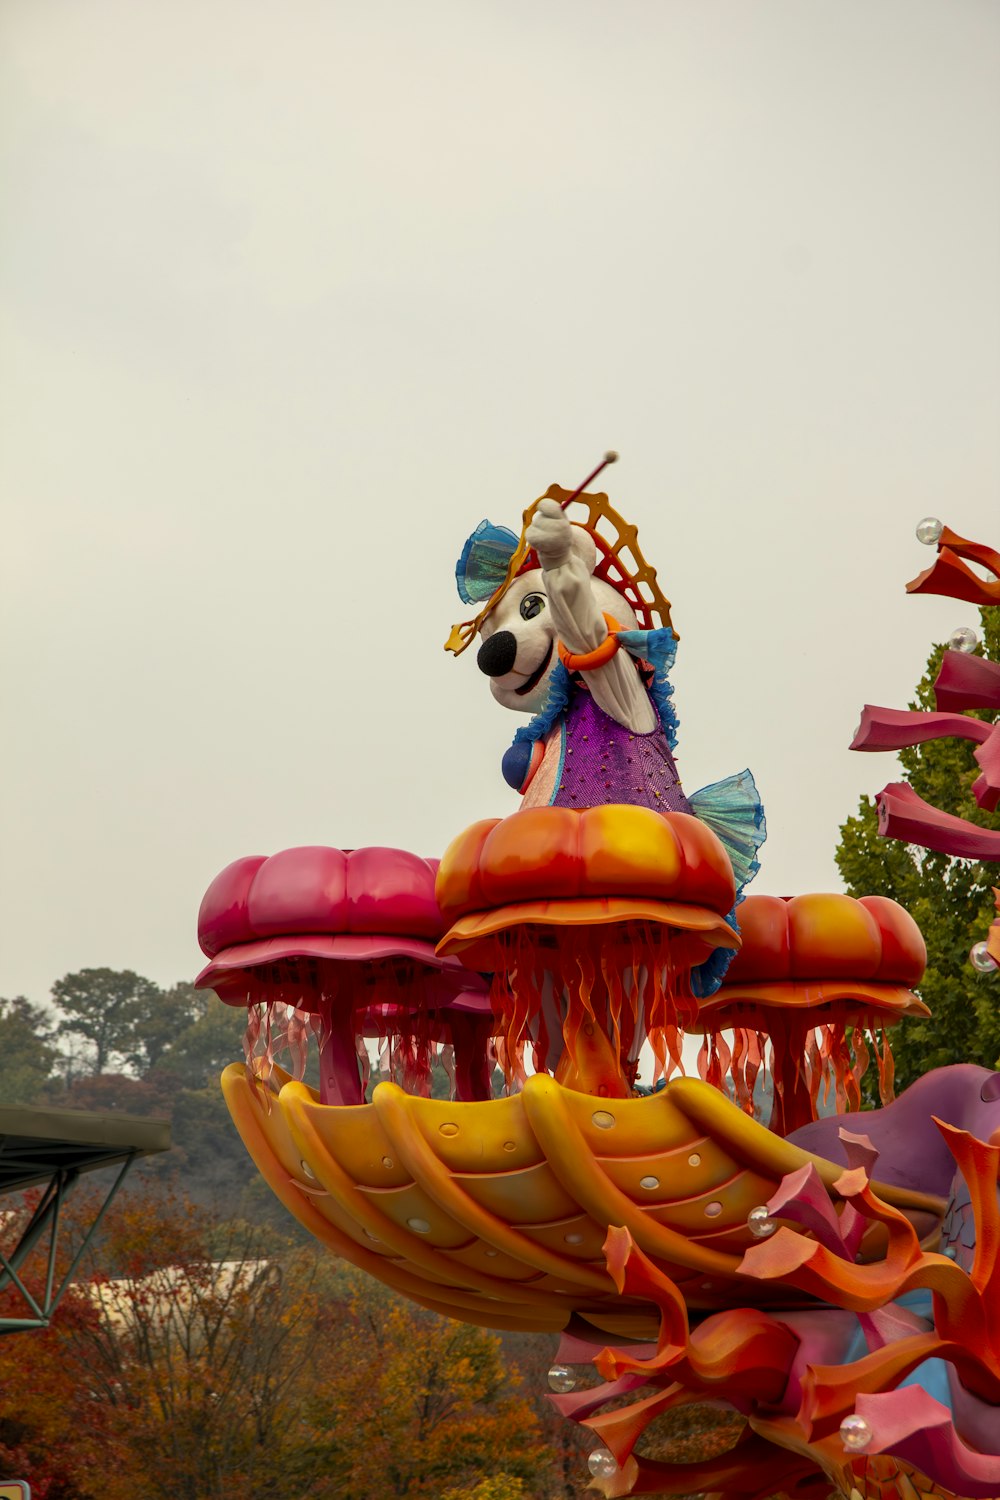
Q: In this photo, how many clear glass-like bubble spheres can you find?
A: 7